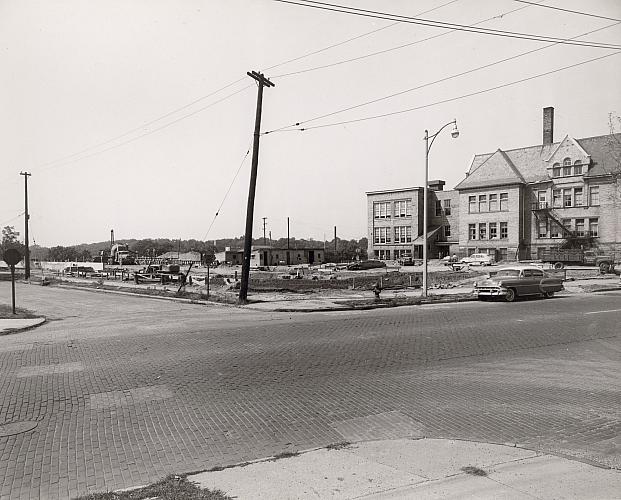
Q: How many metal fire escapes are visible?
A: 1